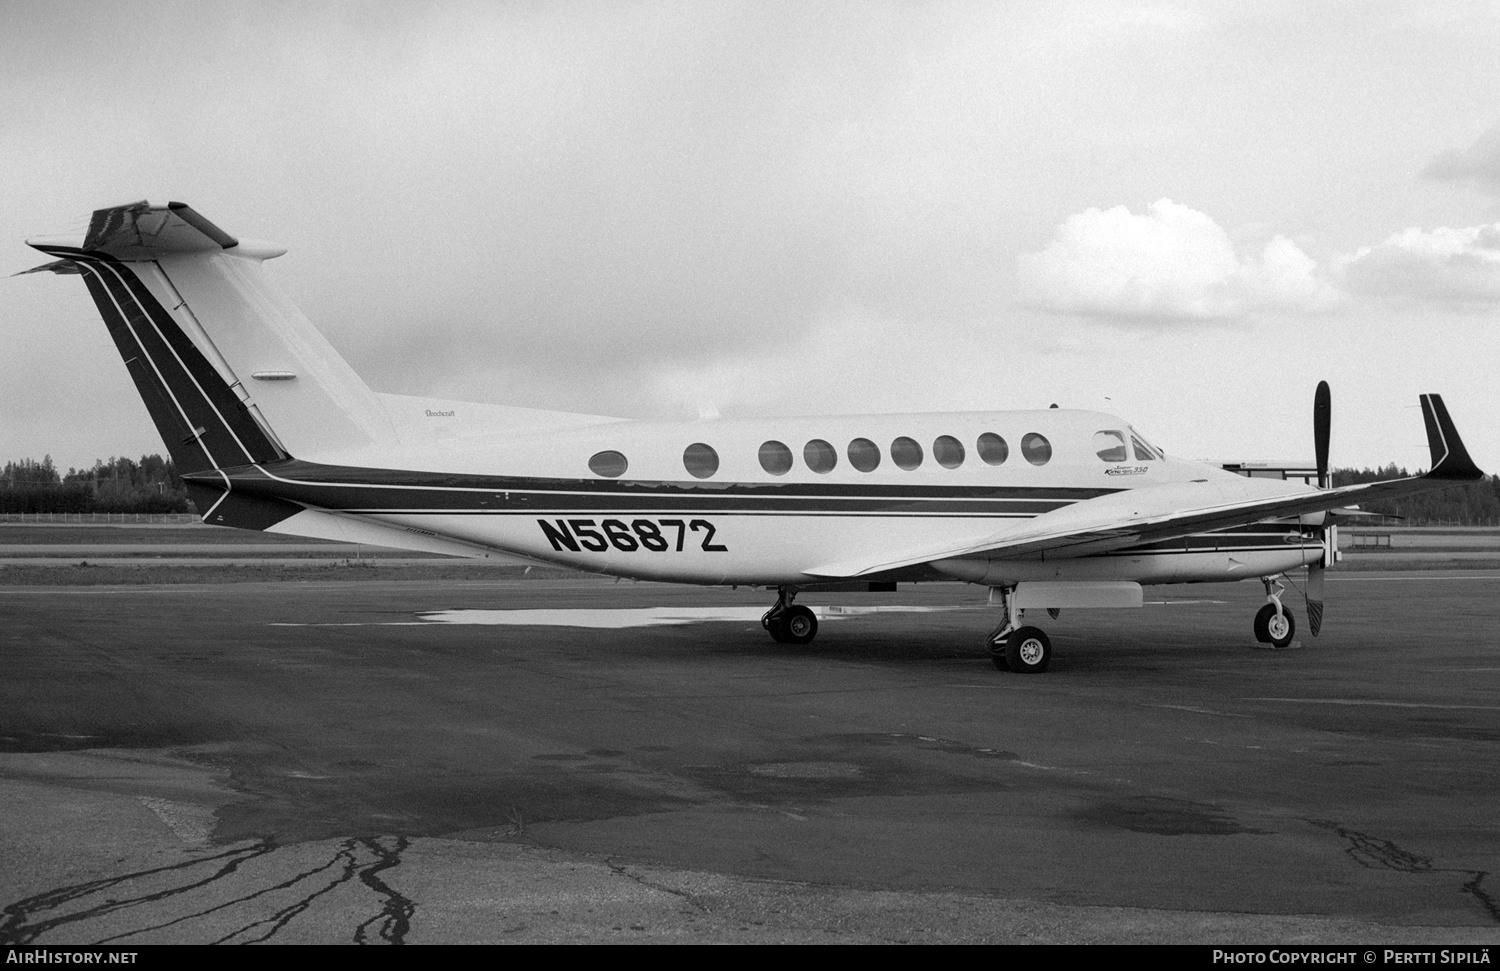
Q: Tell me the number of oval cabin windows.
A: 9